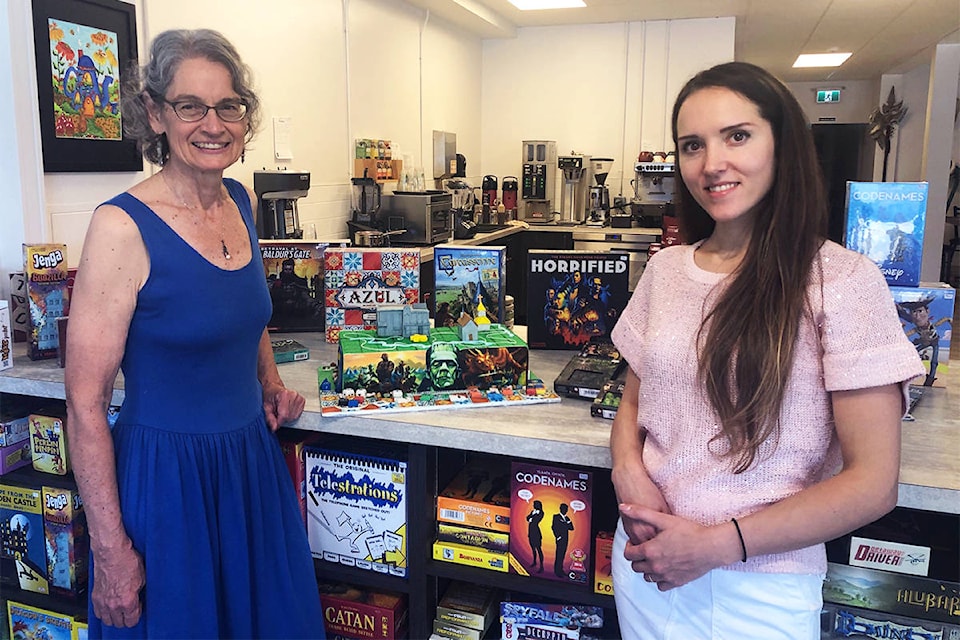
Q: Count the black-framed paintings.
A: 1